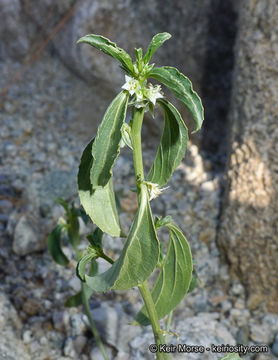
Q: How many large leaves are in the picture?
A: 6